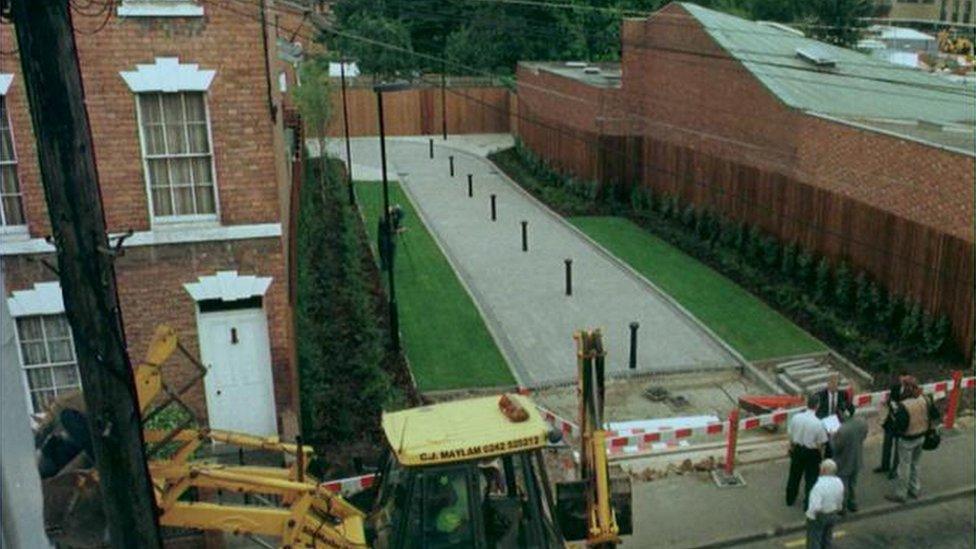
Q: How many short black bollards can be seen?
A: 7